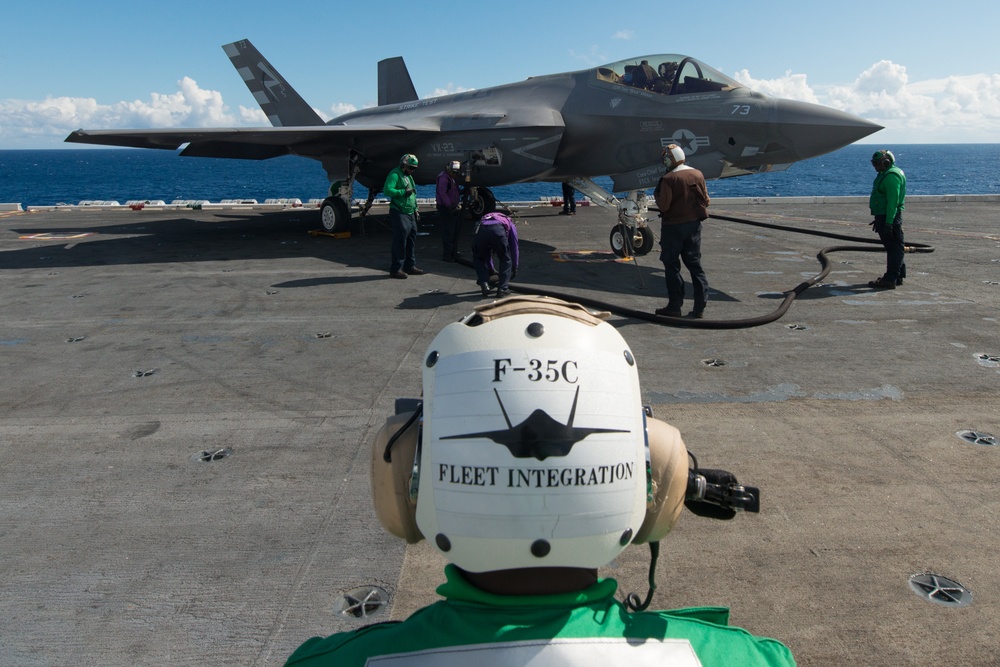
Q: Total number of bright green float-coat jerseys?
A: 3